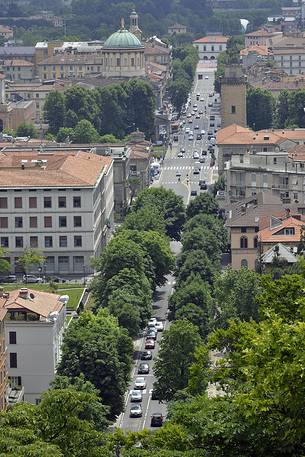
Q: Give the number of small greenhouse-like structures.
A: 1